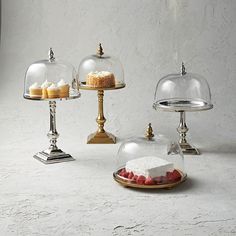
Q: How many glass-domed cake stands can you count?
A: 4